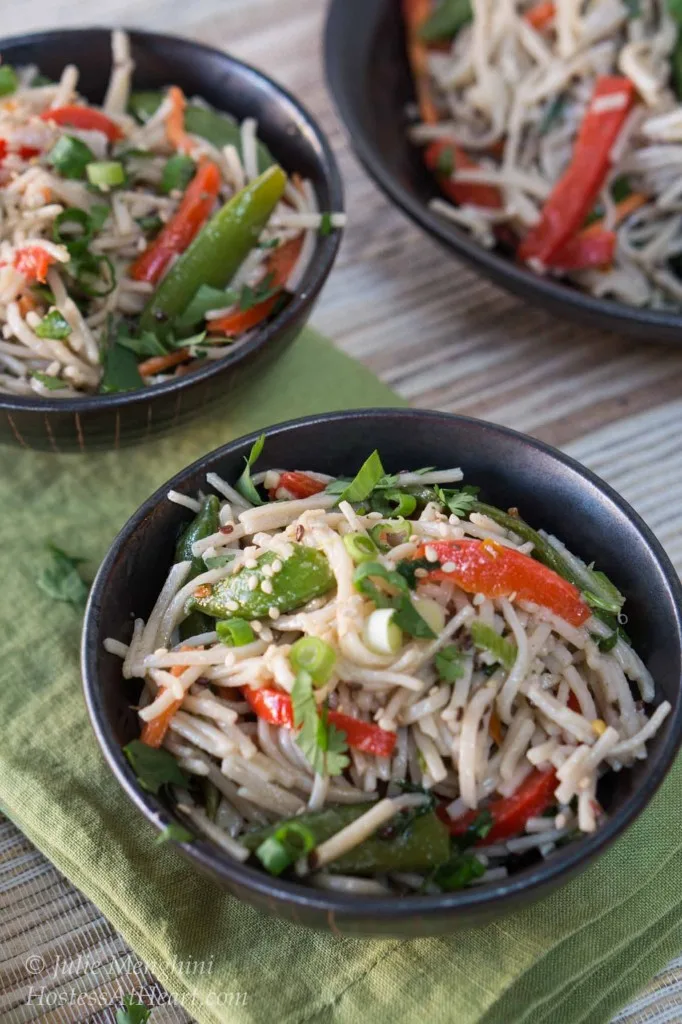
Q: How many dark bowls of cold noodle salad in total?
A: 3